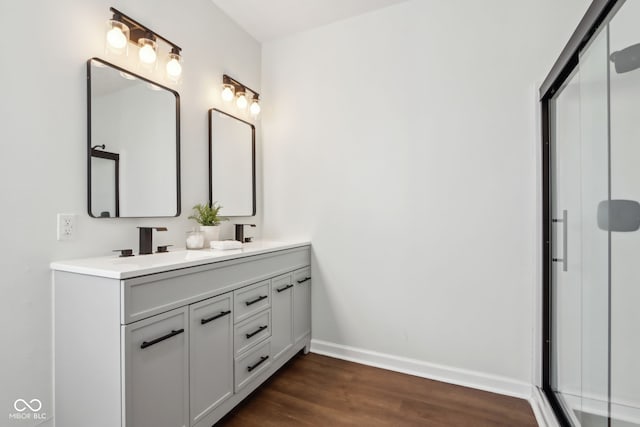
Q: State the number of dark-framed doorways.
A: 1